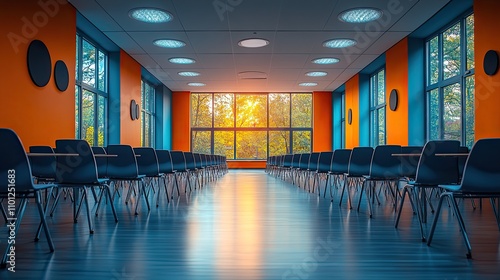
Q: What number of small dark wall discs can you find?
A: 7